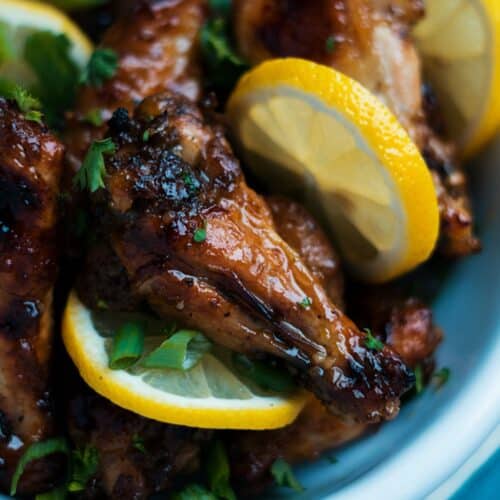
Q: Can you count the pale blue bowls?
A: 1